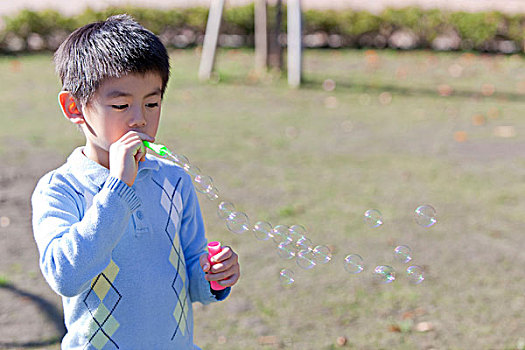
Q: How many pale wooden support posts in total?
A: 3